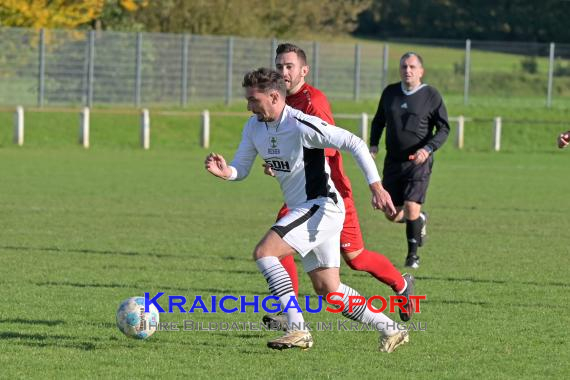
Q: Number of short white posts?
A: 7